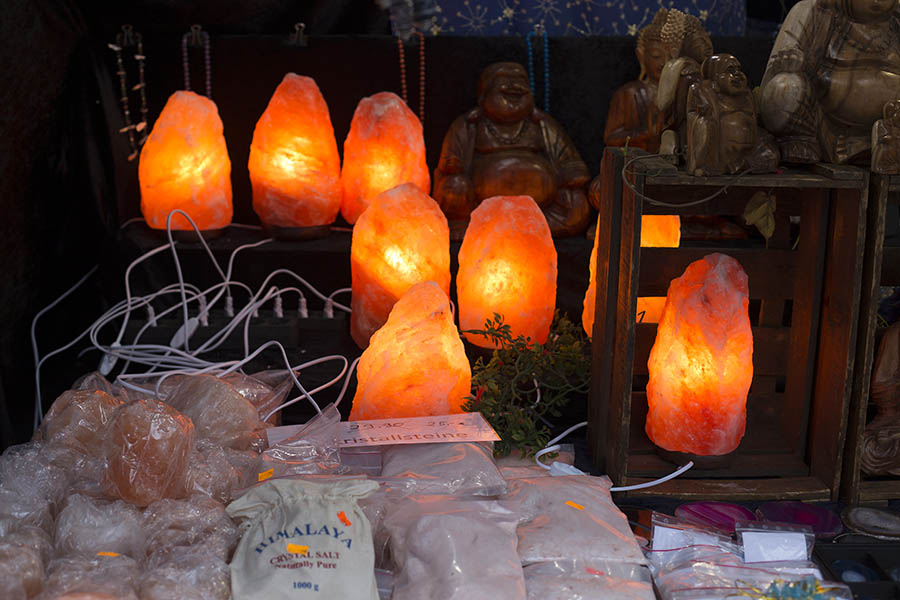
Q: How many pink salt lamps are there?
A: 8